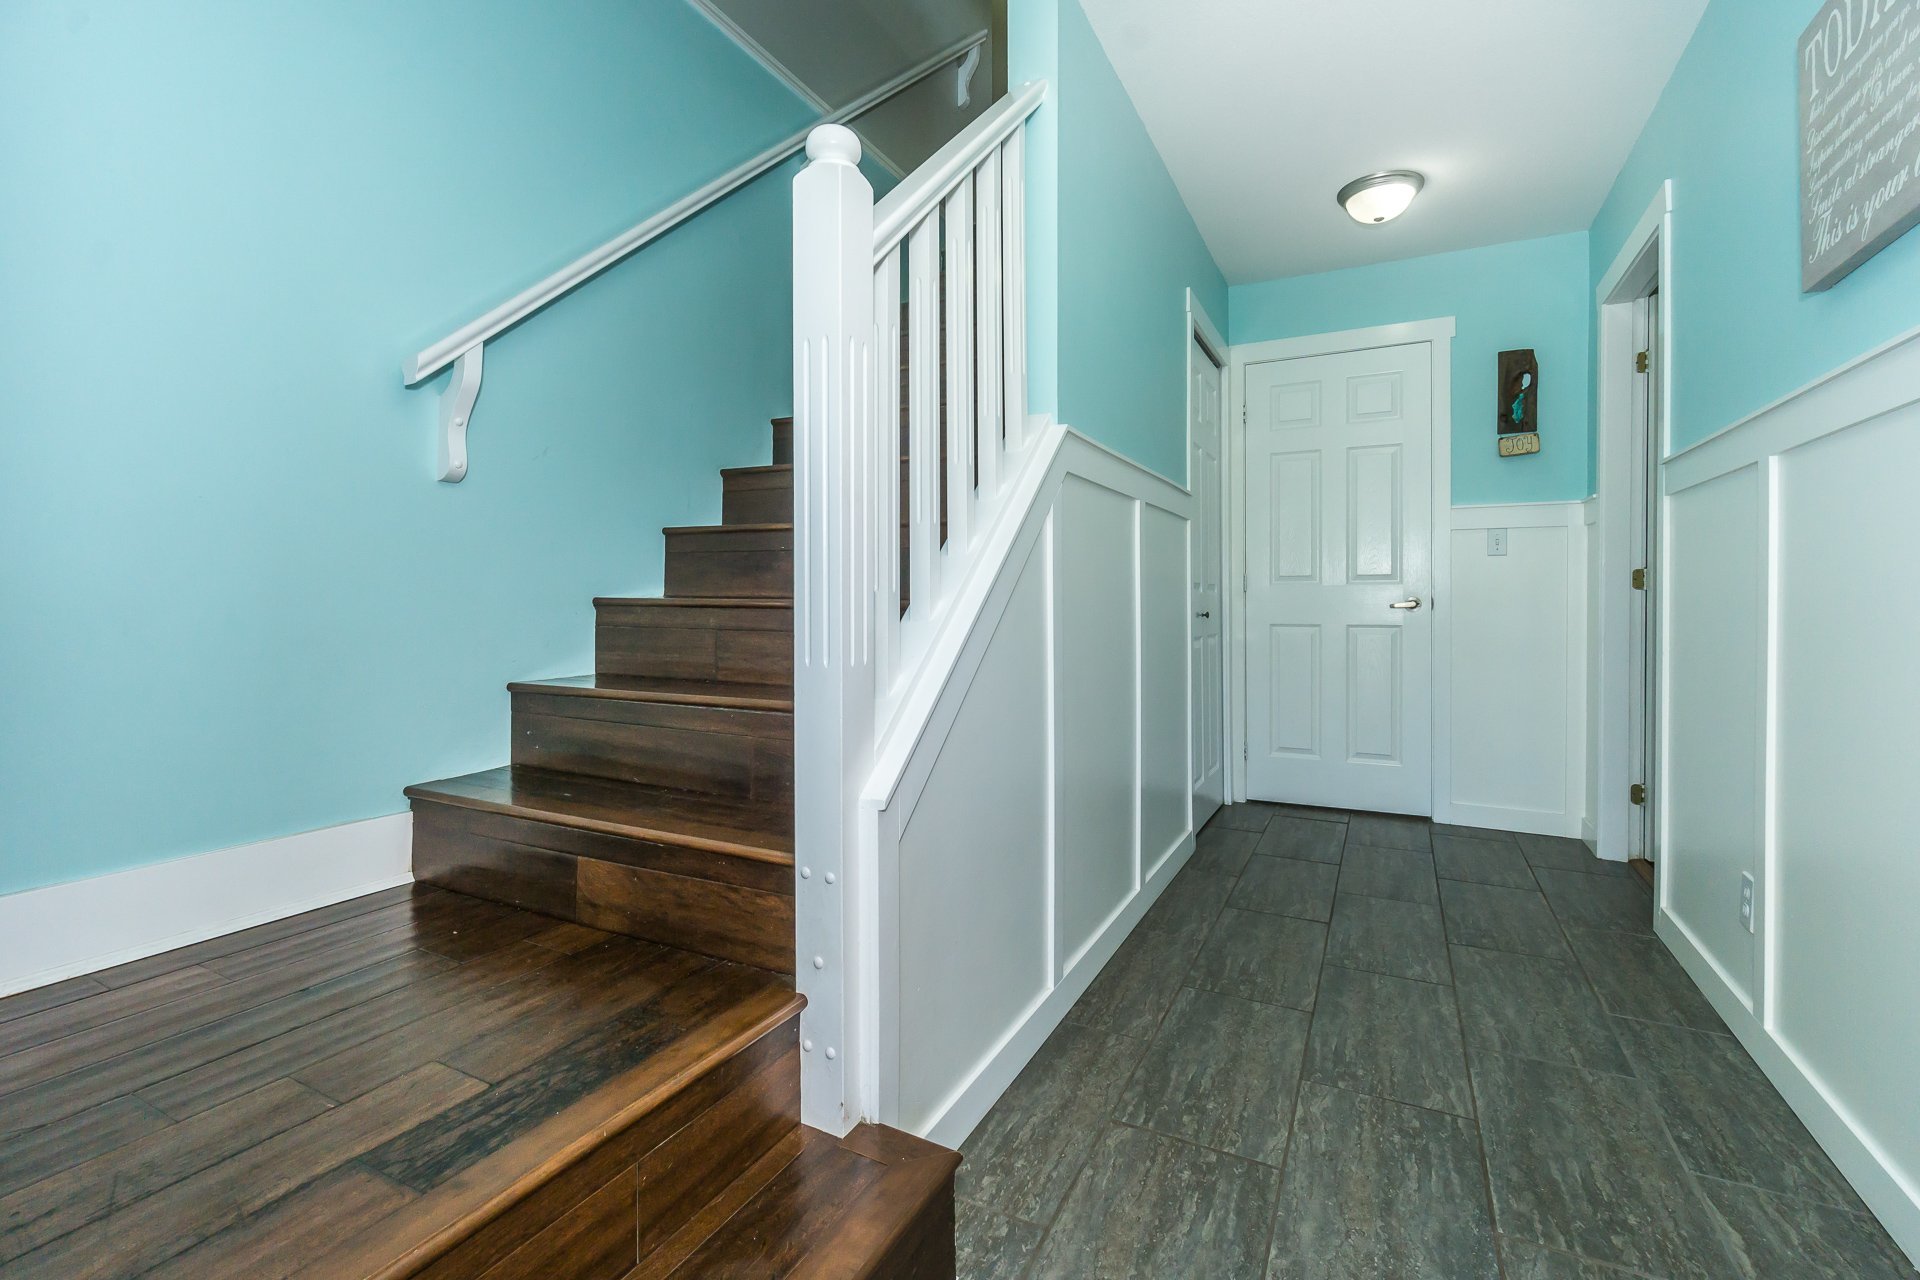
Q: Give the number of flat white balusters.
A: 5